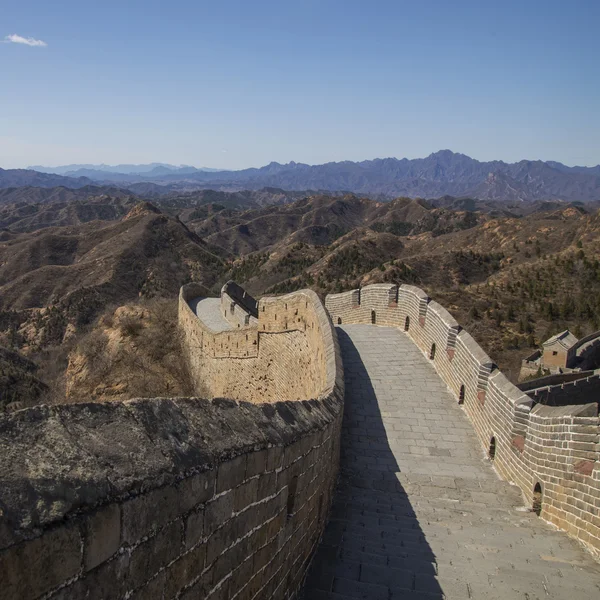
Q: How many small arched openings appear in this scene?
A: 7